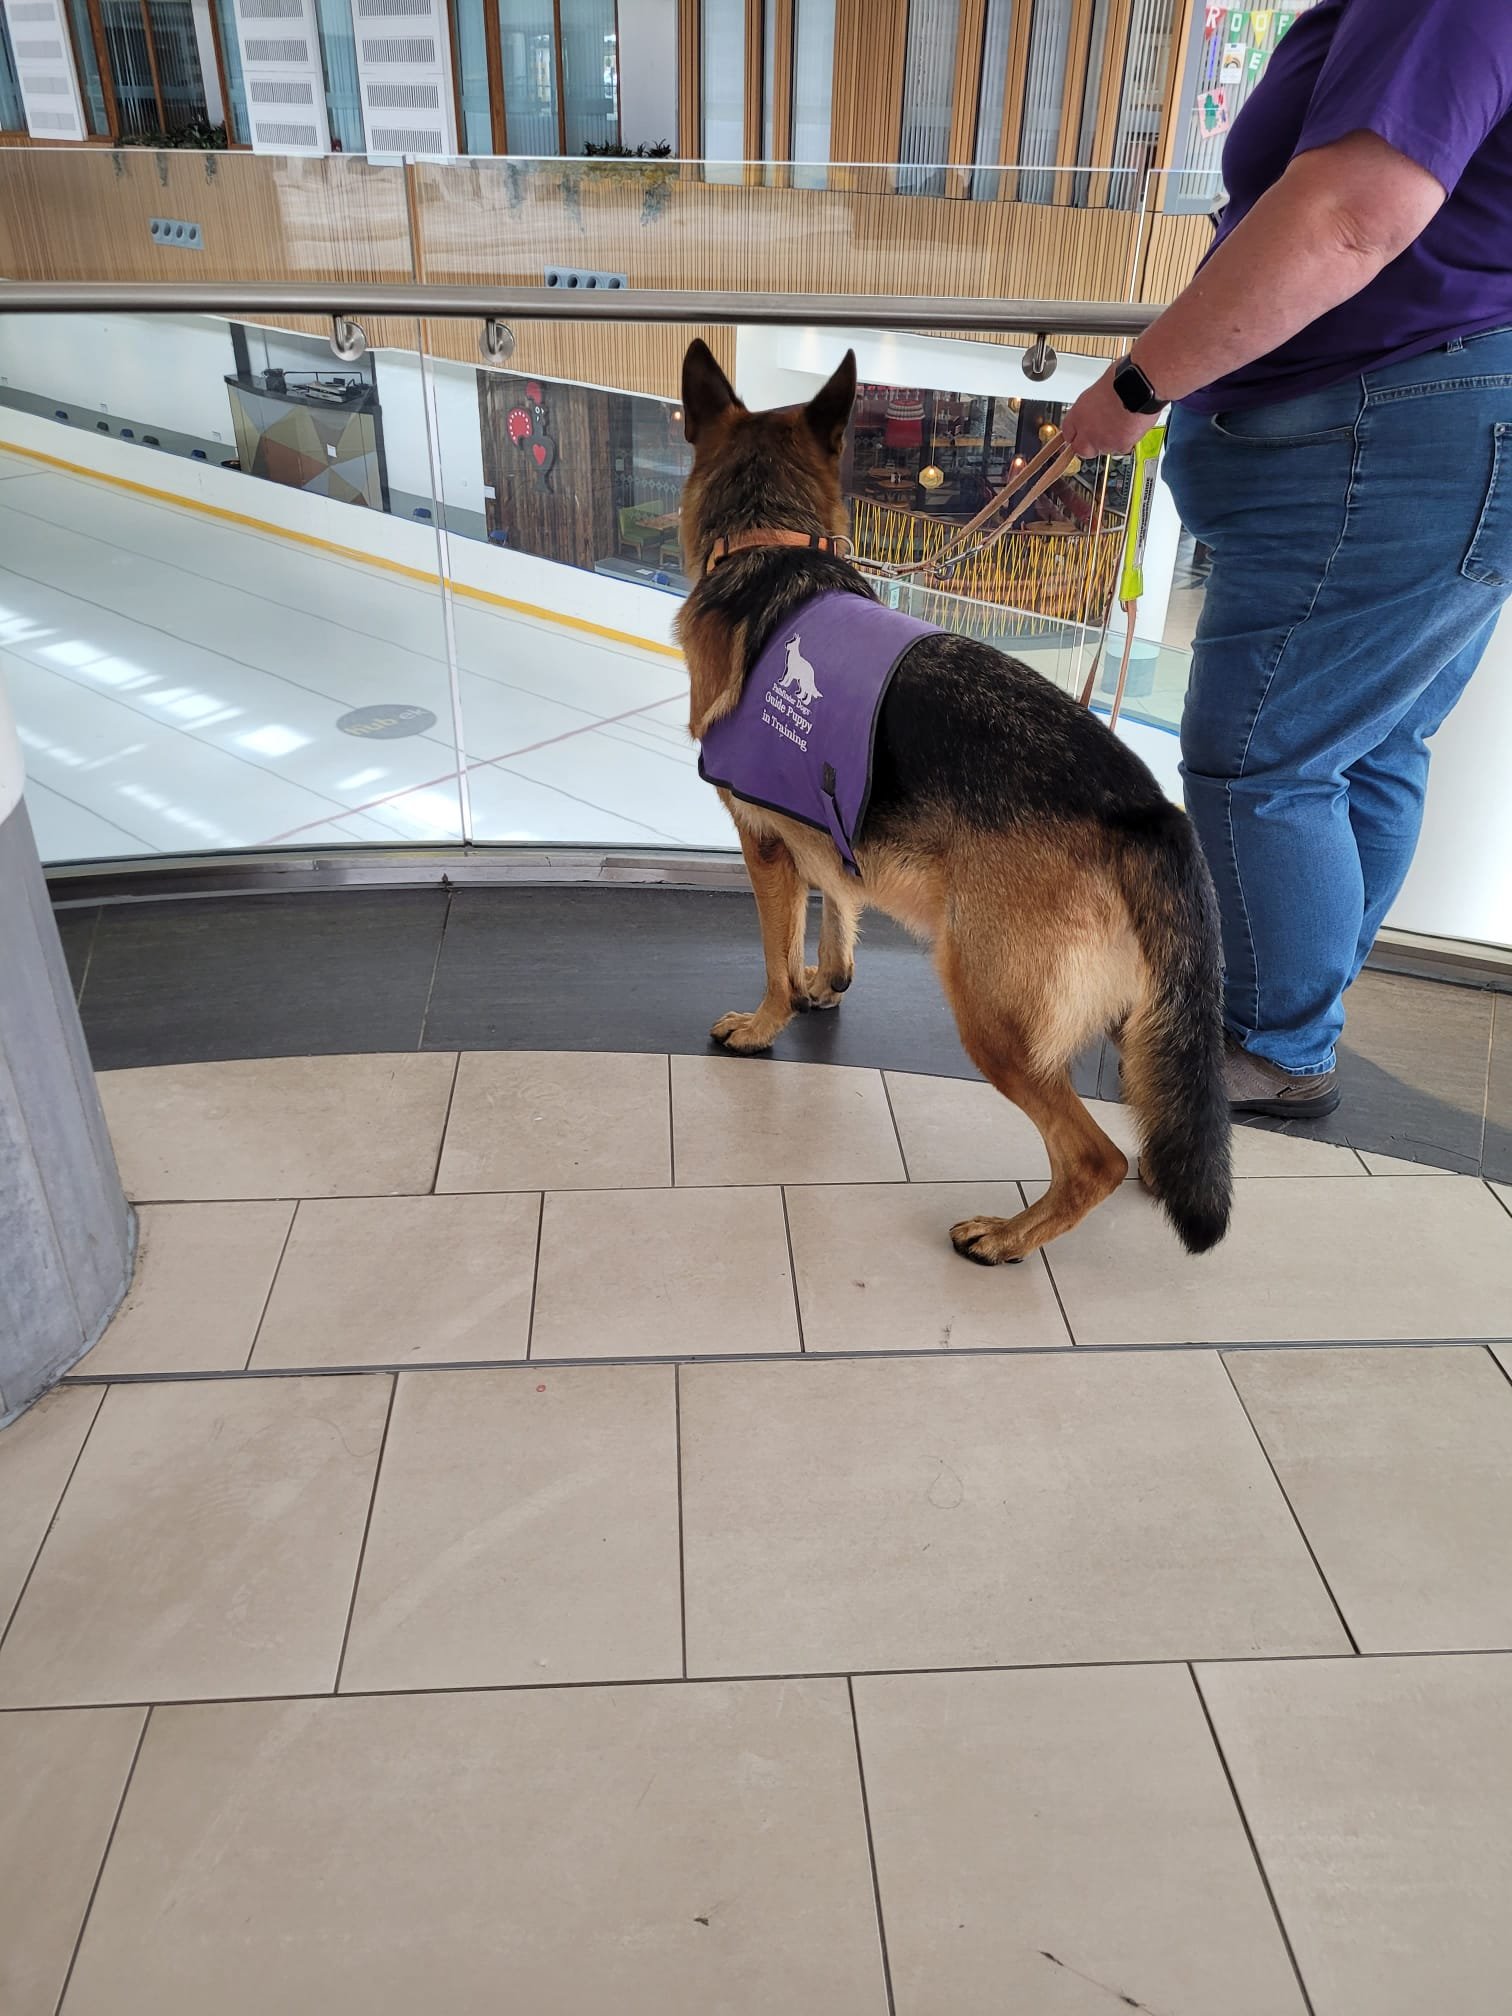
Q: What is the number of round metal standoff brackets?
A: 3